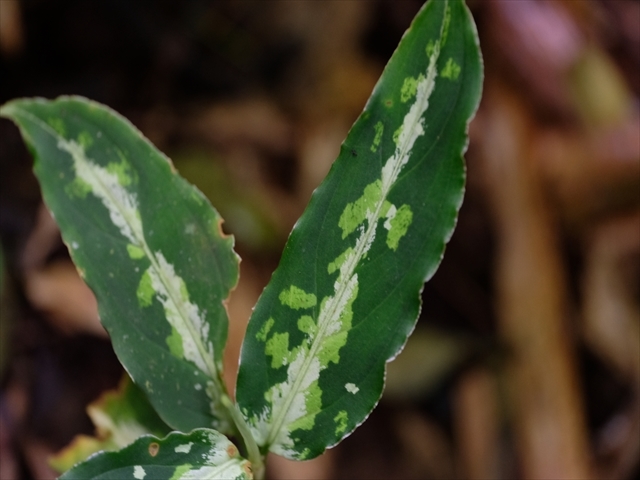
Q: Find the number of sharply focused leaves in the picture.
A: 3